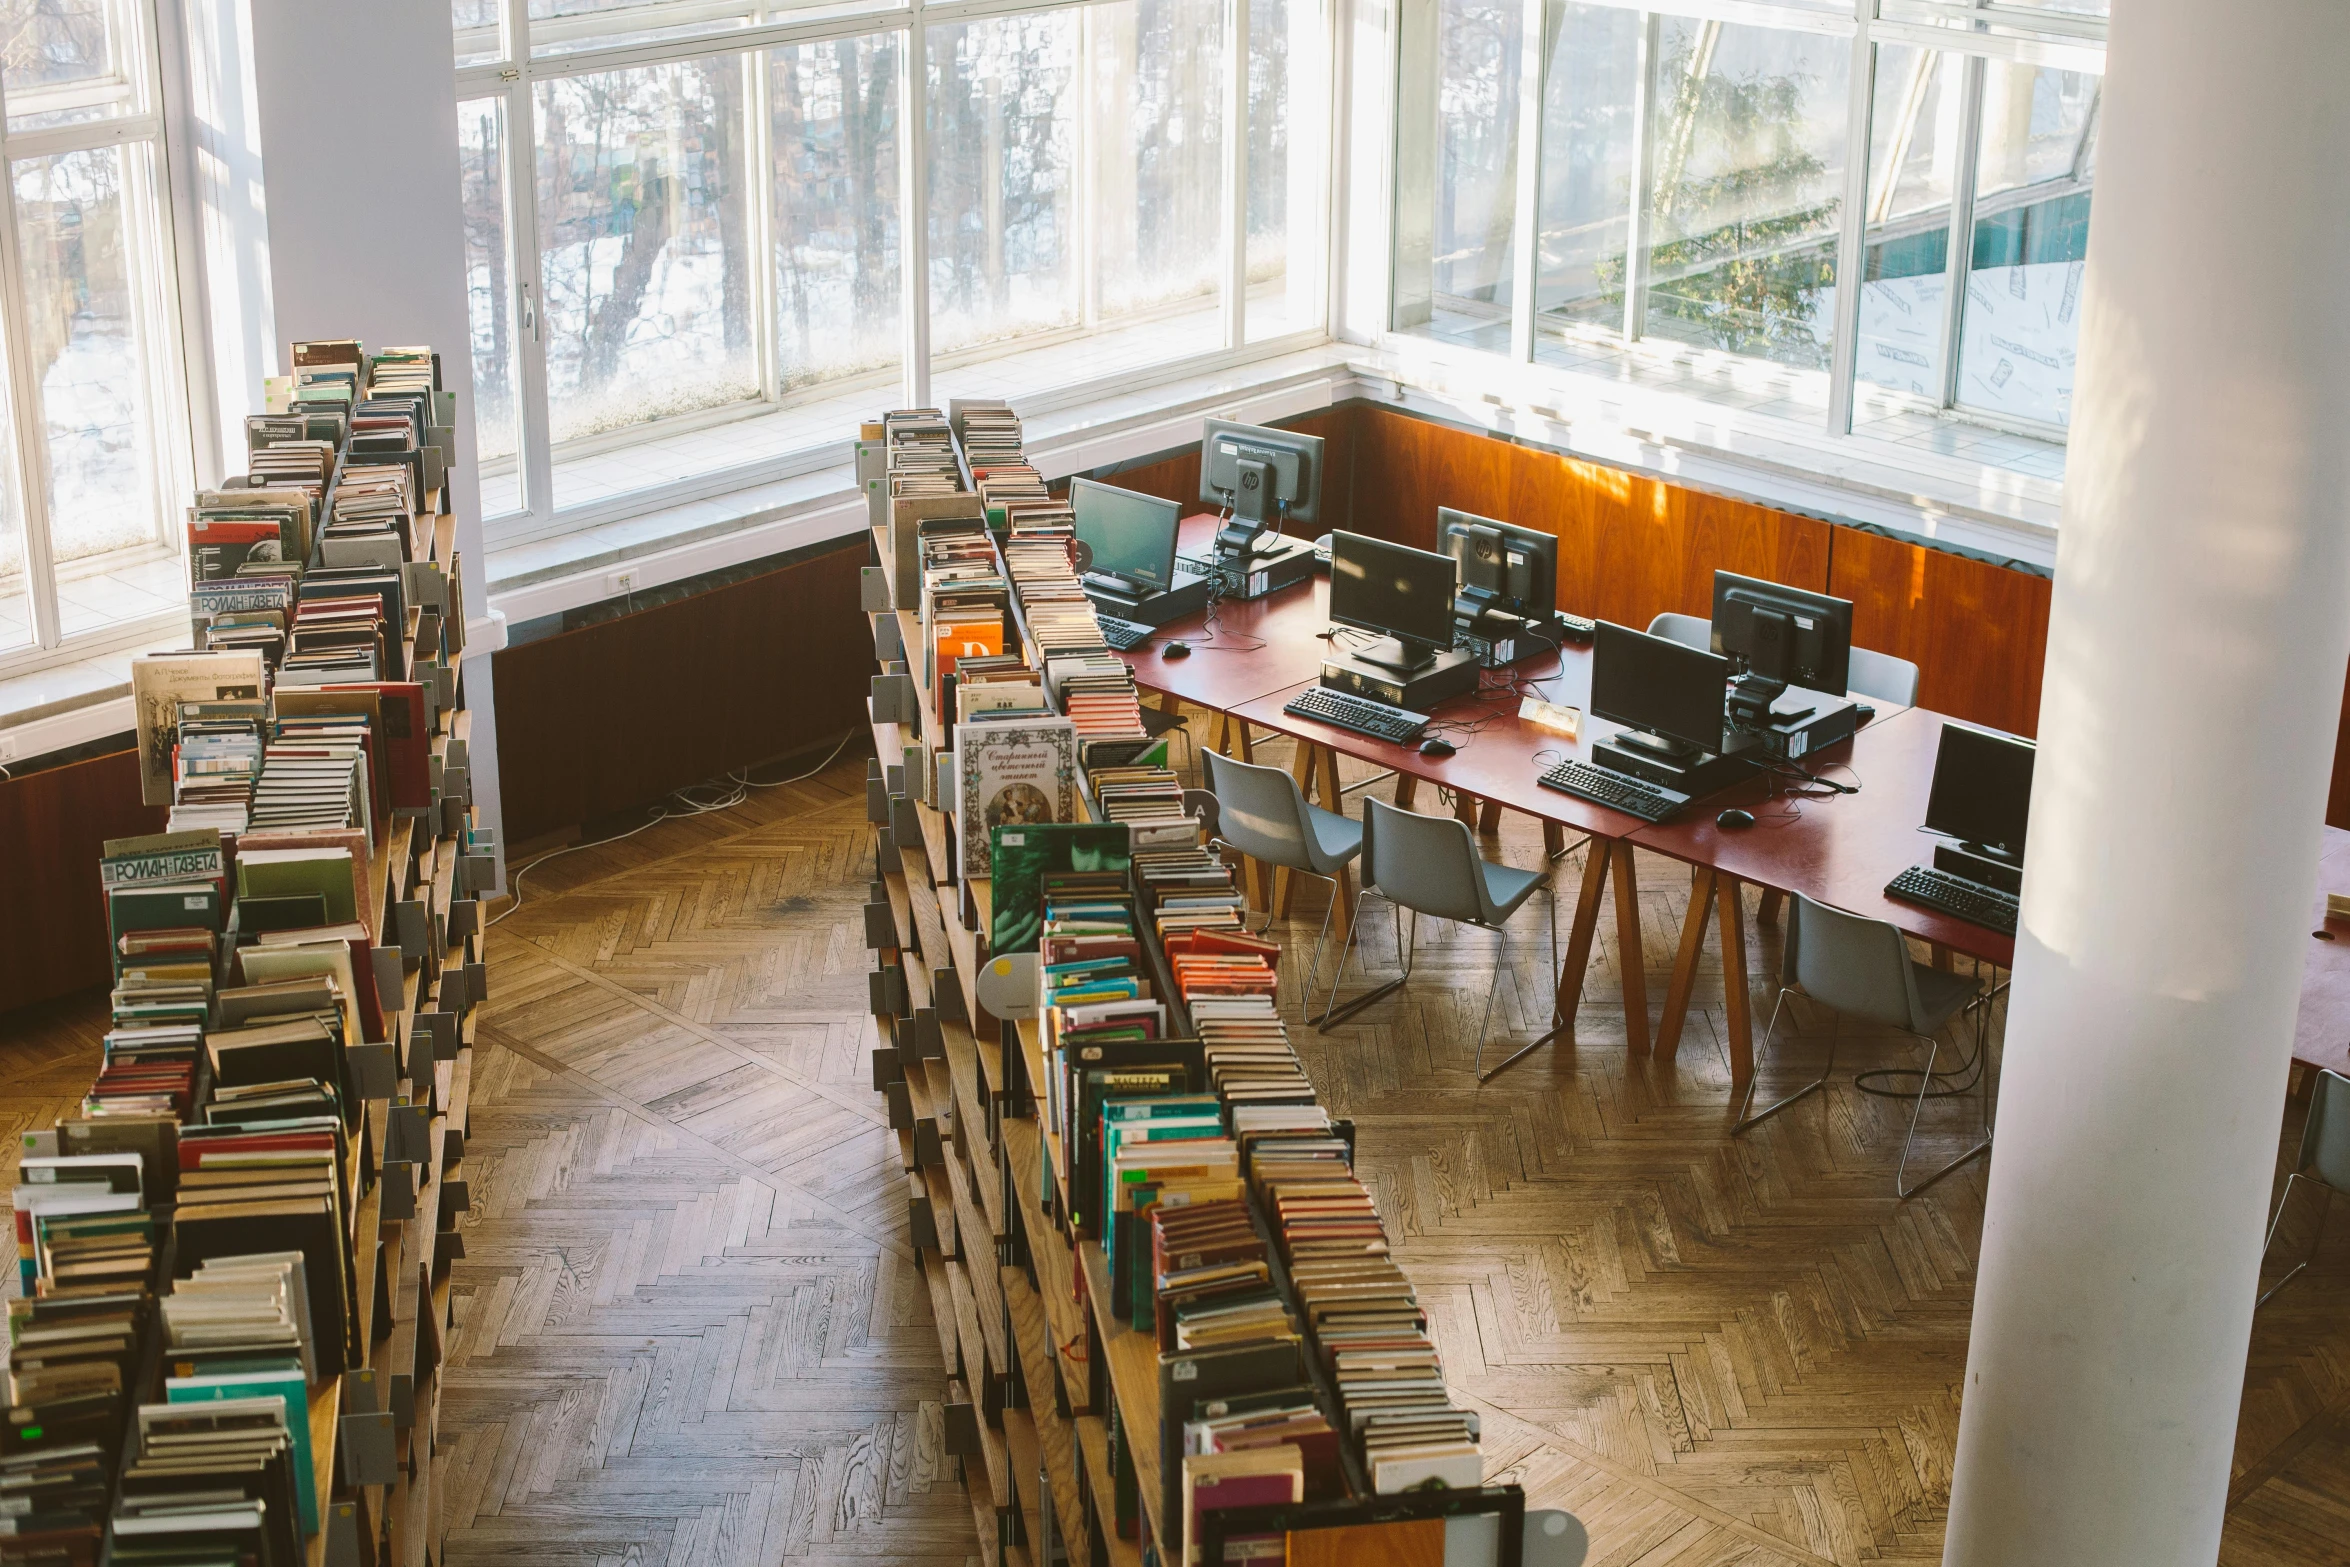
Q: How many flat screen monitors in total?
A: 7